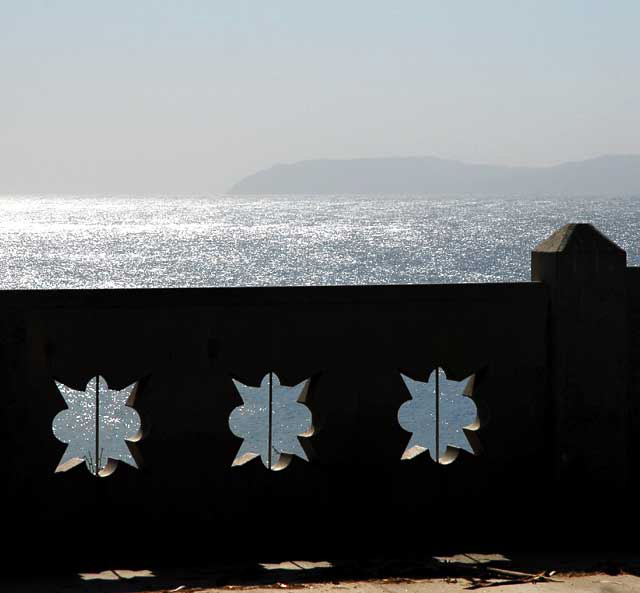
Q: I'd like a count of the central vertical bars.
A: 3